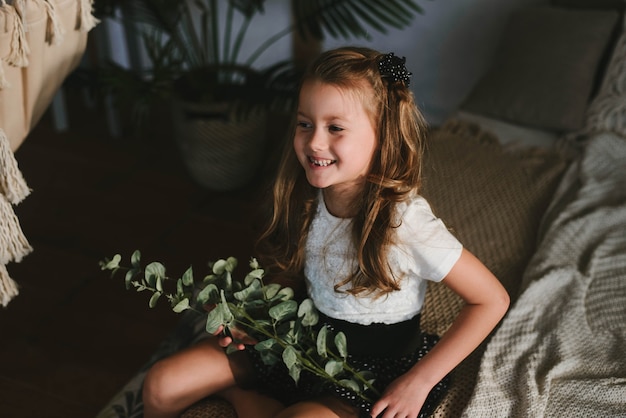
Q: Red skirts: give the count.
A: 0